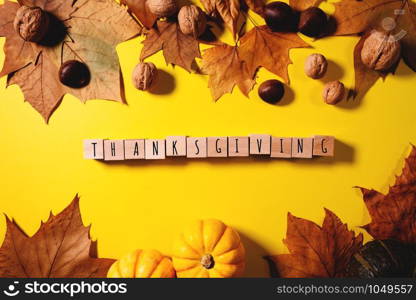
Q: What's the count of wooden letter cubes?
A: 12